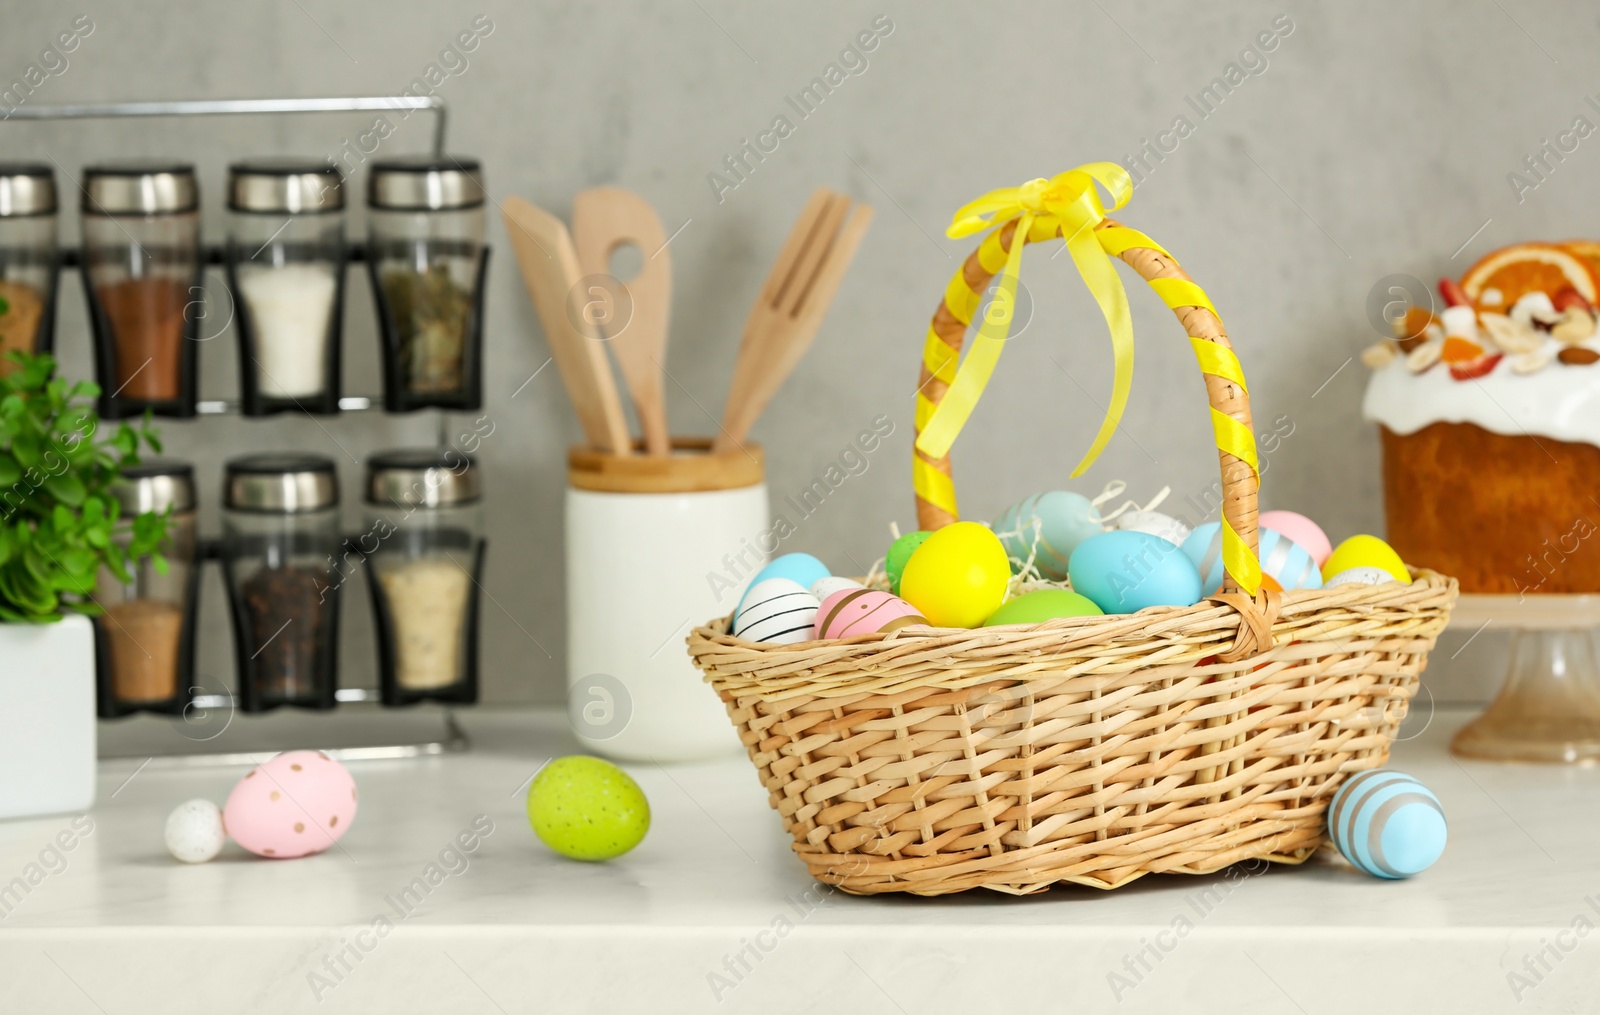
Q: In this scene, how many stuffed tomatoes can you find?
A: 0